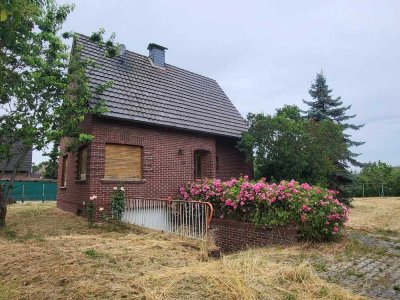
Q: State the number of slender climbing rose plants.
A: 2